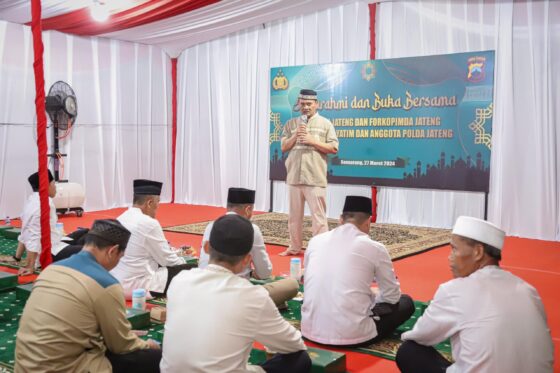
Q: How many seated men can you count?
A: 7